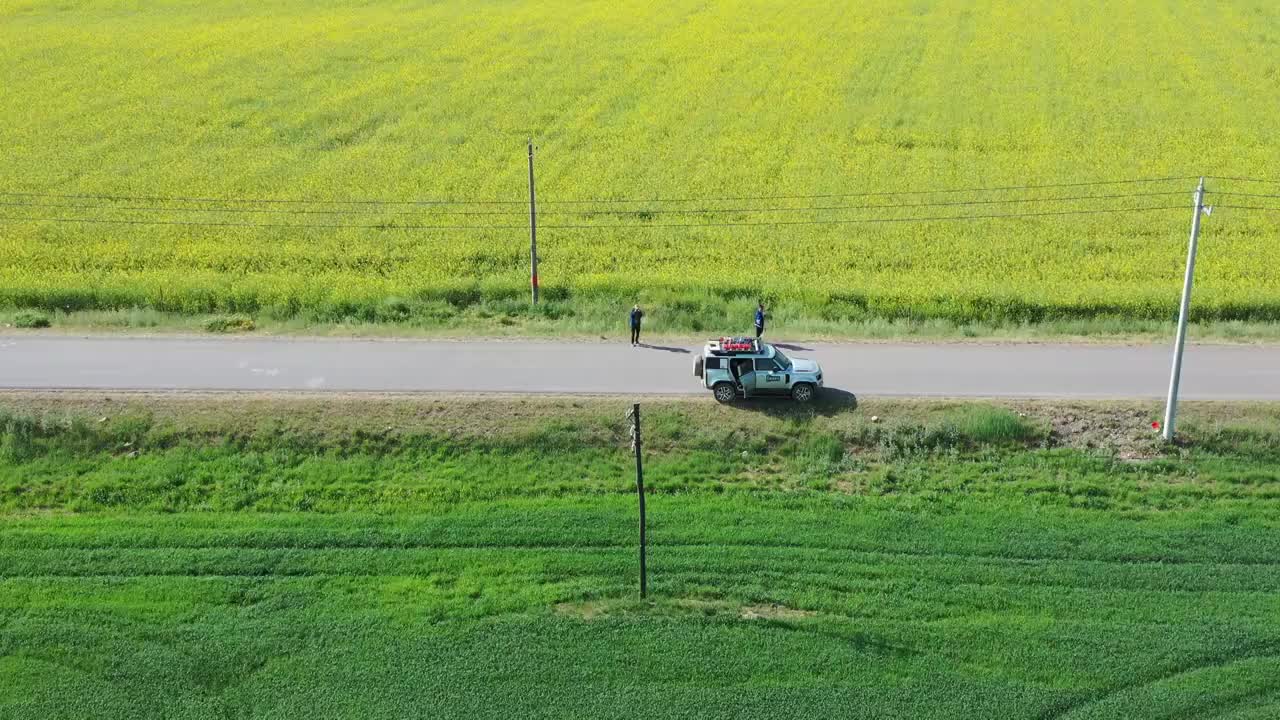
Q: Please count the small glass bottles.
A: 0